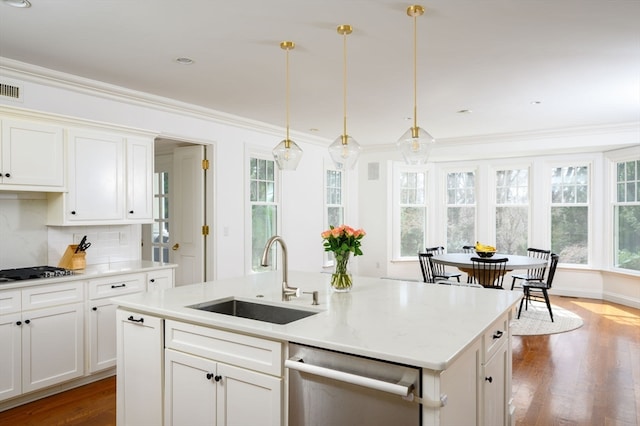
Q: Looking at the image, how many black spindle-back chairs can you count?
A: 6